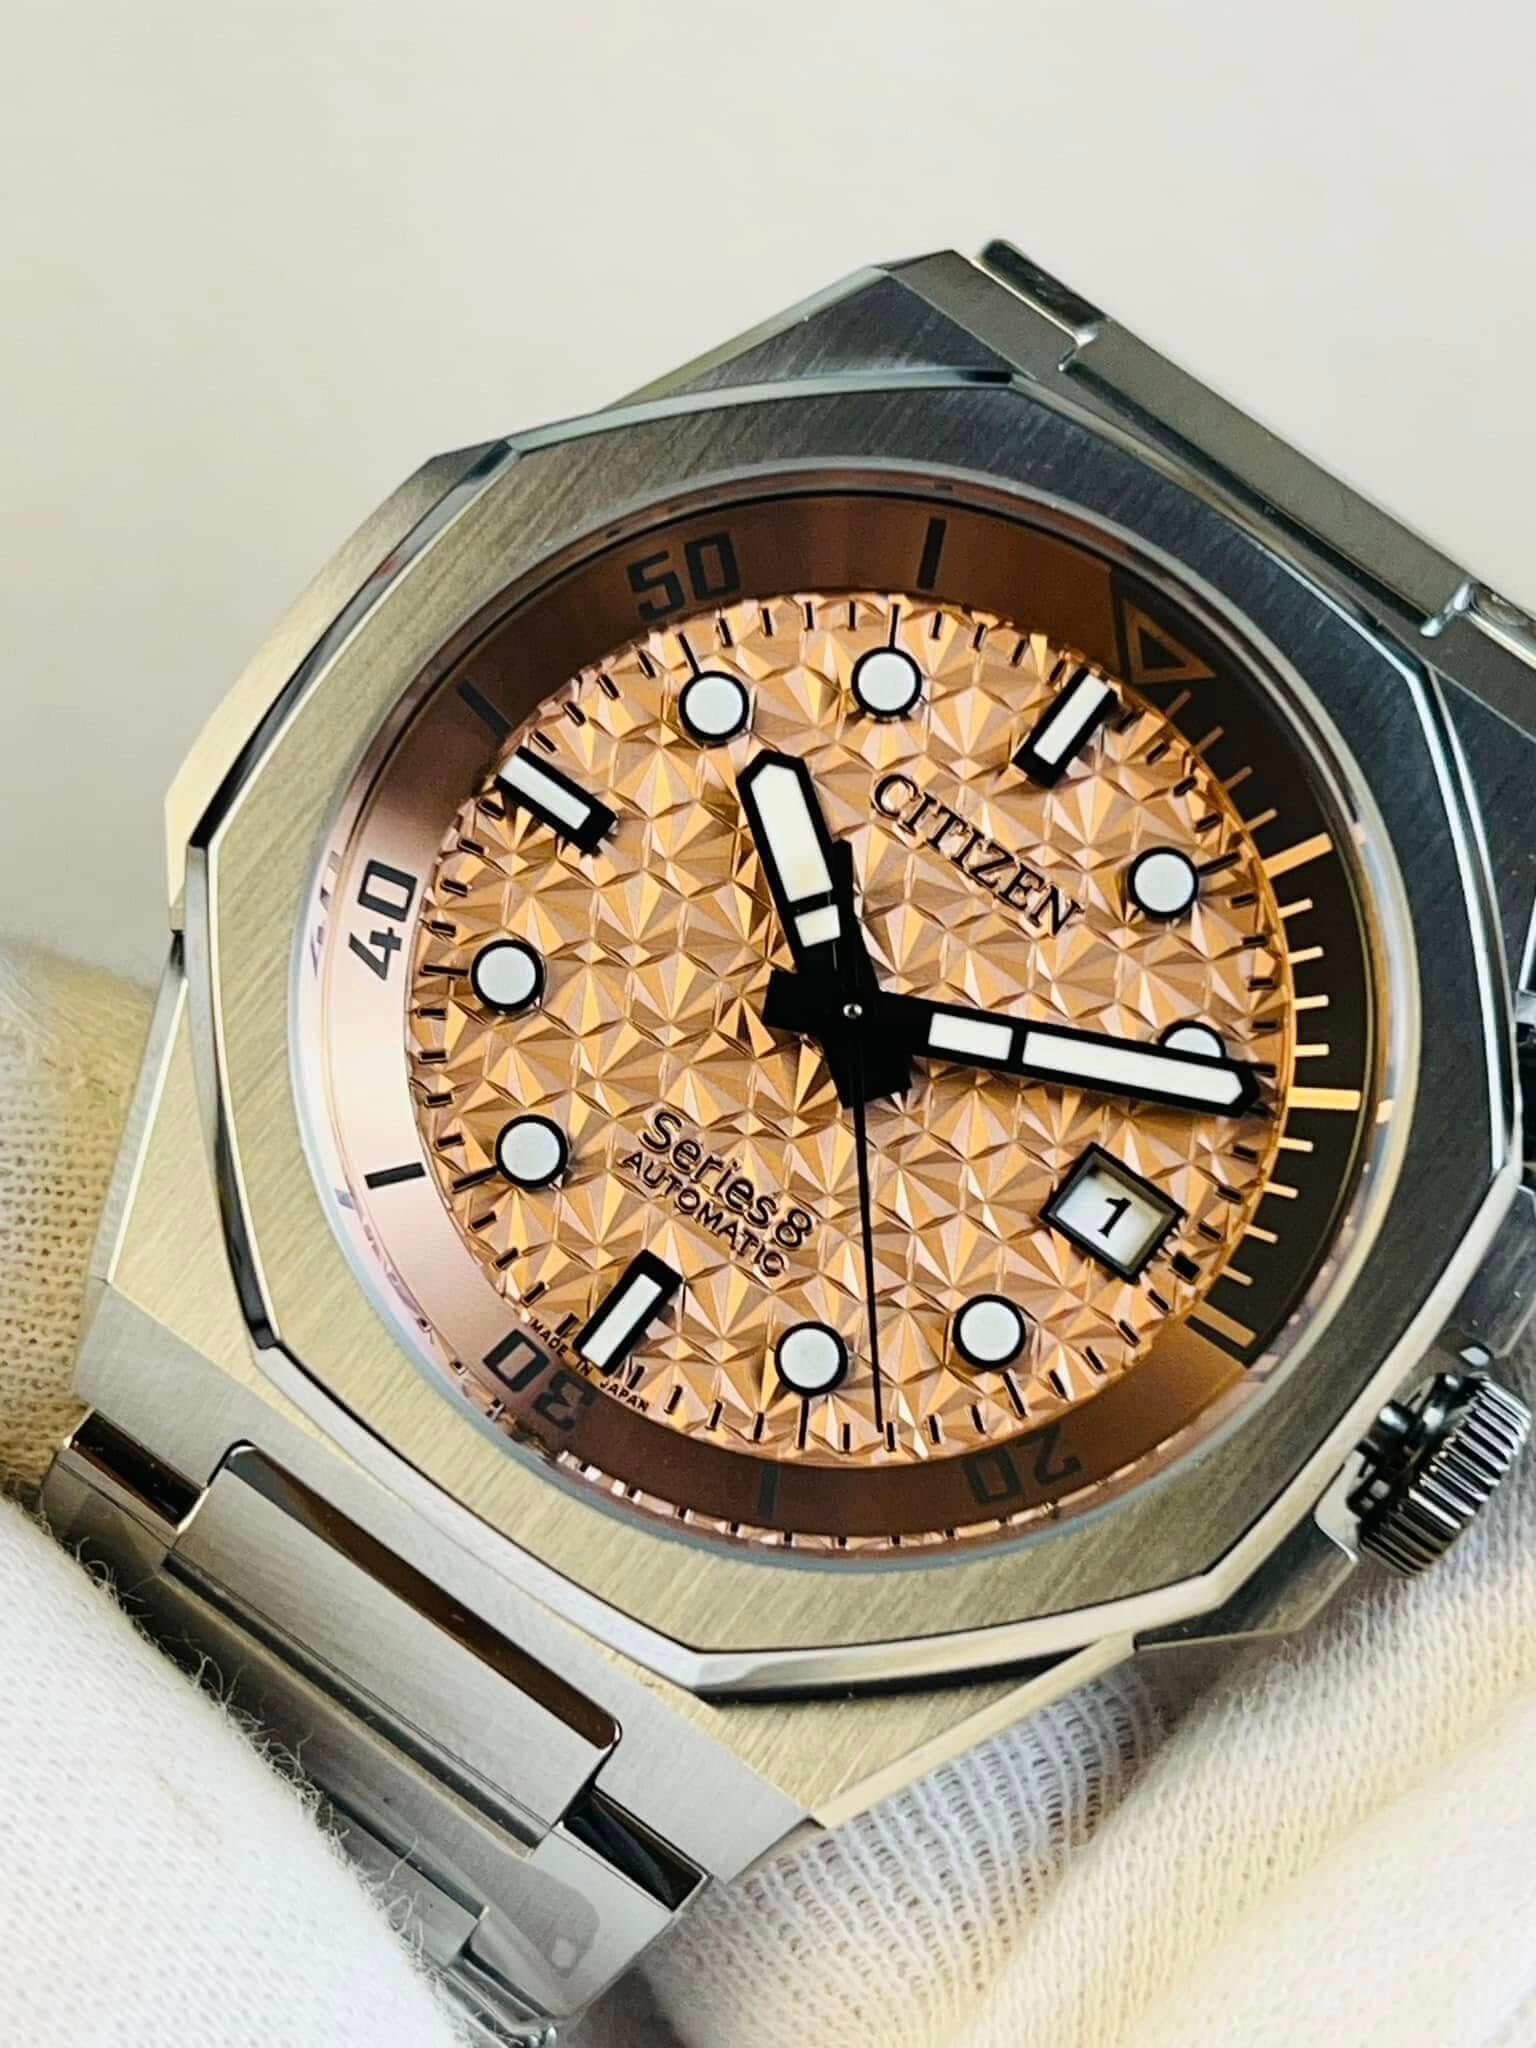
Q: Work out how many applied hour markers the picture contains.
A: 11